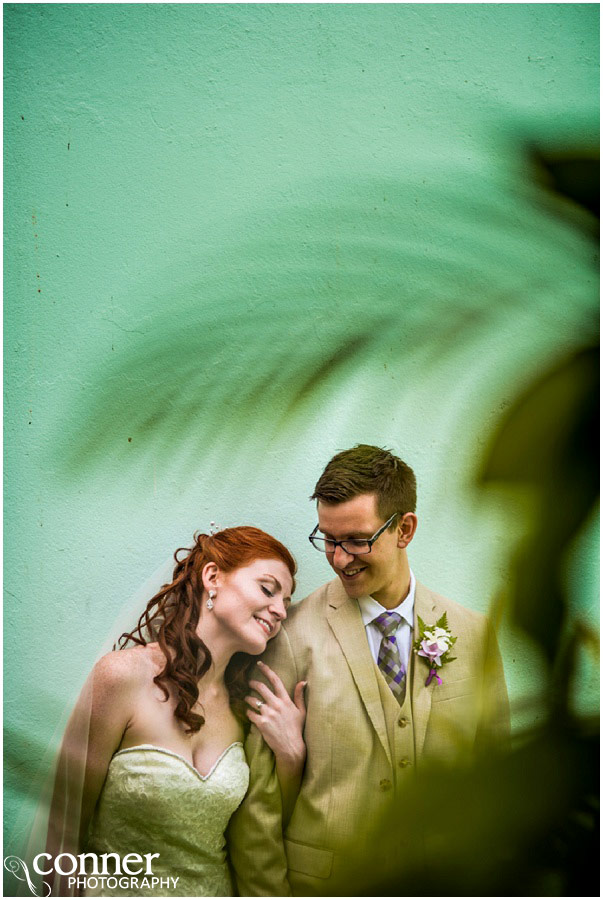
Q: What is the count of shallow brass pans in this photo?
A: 0